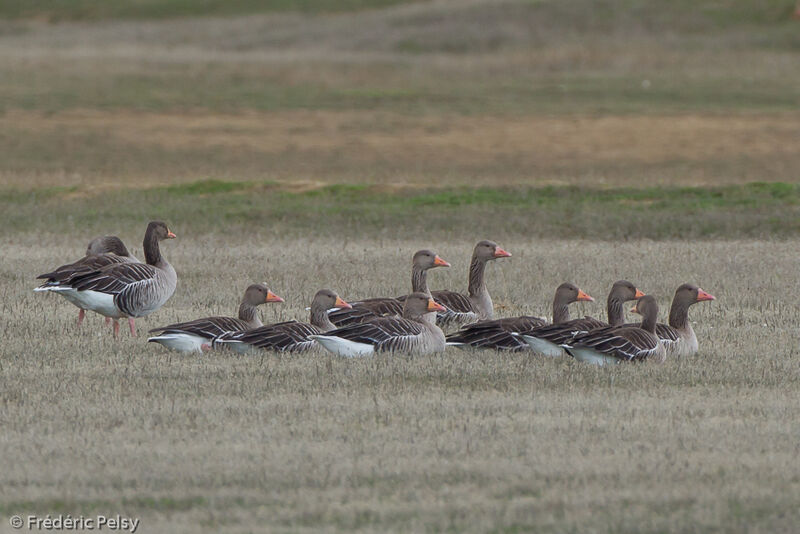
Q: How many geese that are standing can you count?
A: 2